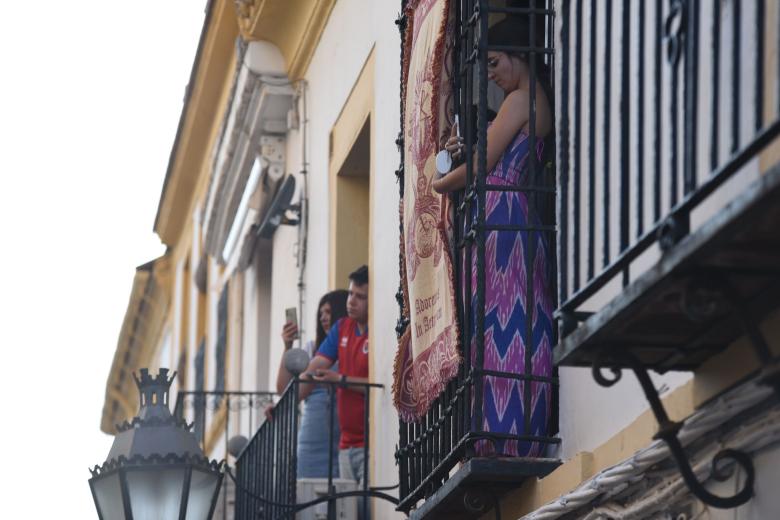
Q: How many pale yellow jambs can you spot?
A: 2